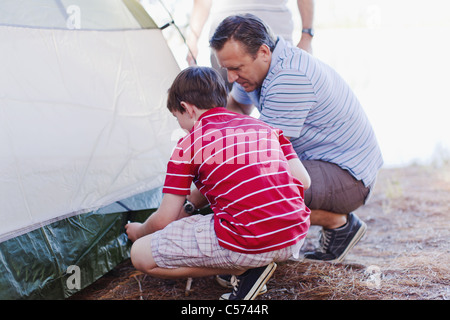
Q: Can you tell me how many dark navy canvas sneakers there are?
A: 3